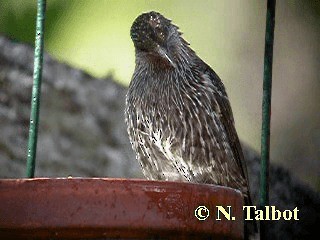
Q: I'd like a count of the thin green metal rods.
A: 2